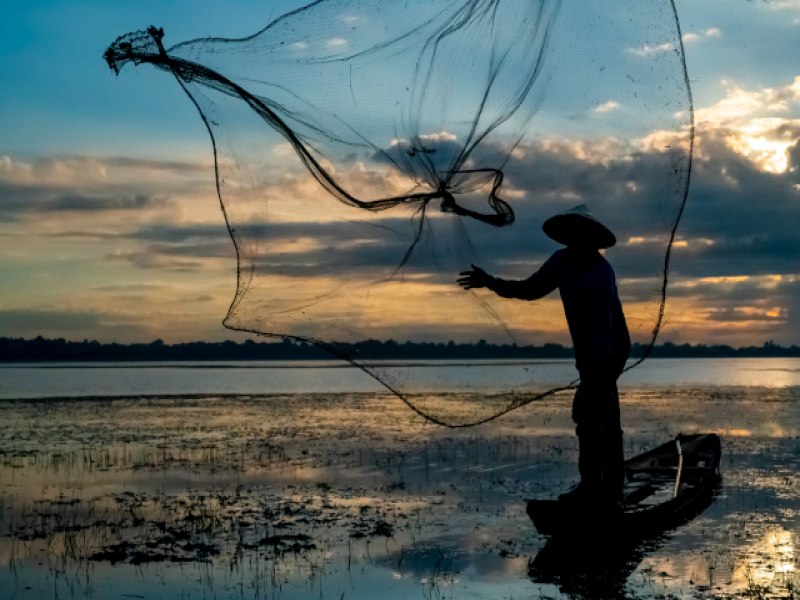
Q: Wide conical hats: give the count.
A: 1